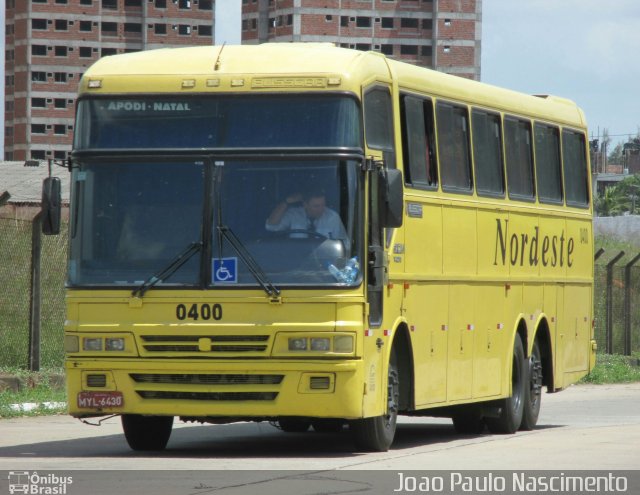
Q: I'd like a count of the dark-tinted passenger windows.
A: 6